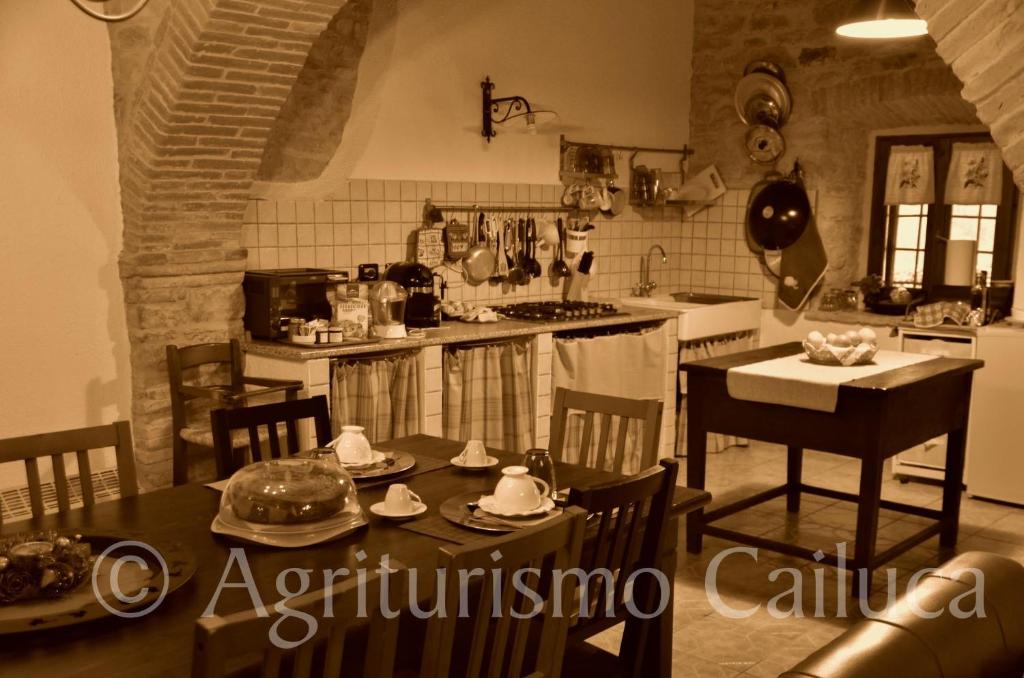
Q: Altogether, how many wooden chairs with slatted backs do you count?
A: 6